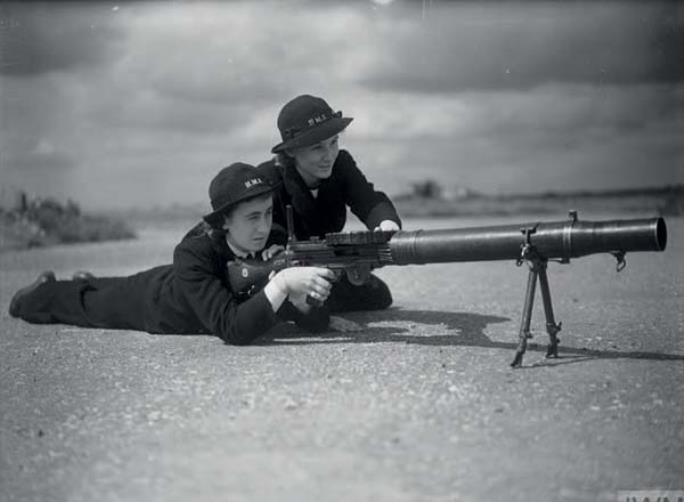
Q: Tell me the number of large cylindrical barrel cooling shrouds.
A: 1